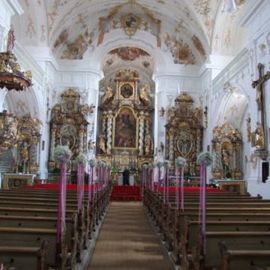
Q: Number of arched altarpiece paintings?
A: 1